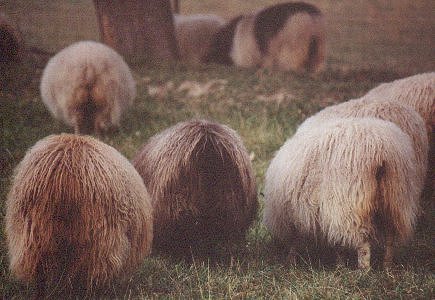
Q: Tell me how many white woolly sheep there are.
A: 4